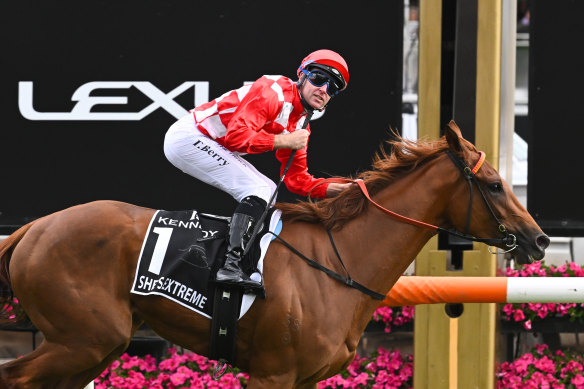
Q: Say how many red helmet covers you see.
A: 1